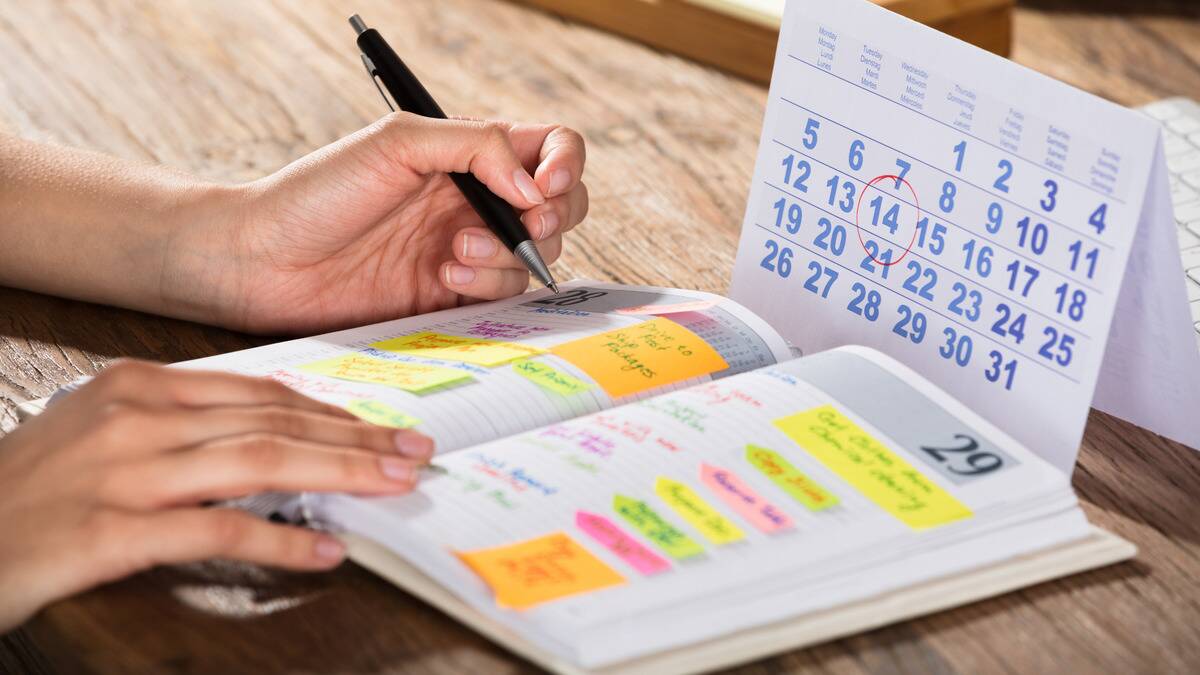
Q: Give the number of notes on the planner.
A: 13